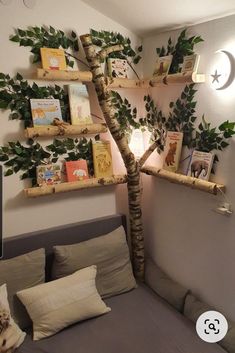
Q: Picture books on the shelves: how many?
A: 11